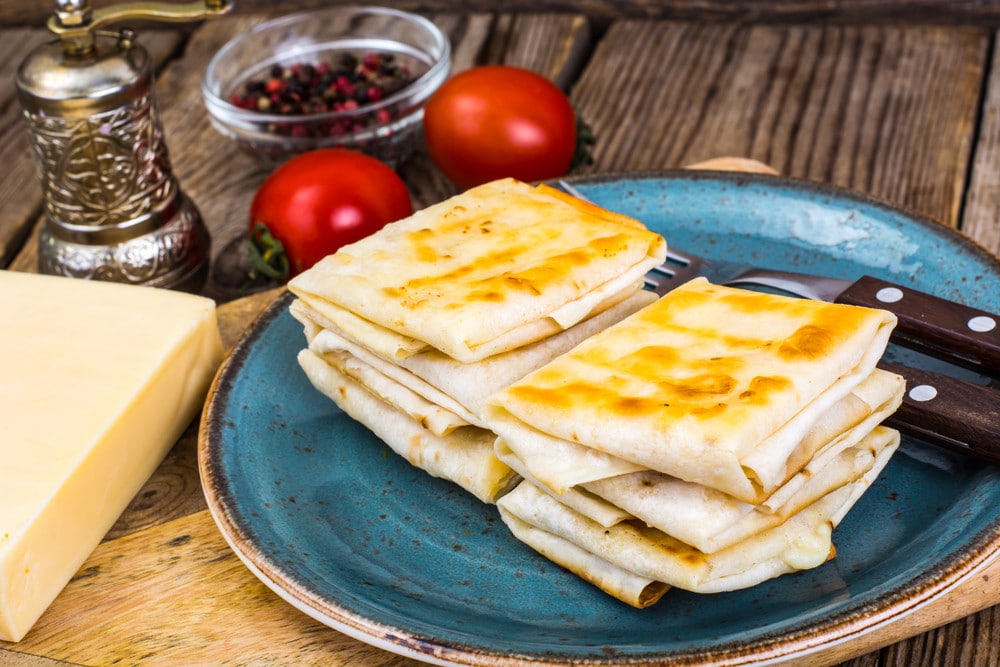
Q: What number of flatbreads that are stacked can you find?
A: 6